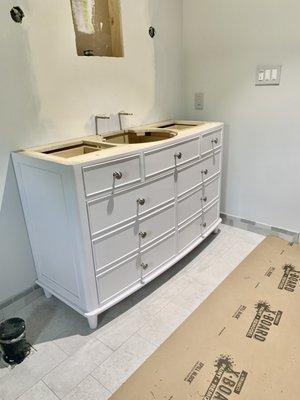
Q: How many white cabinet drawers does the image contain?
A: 9